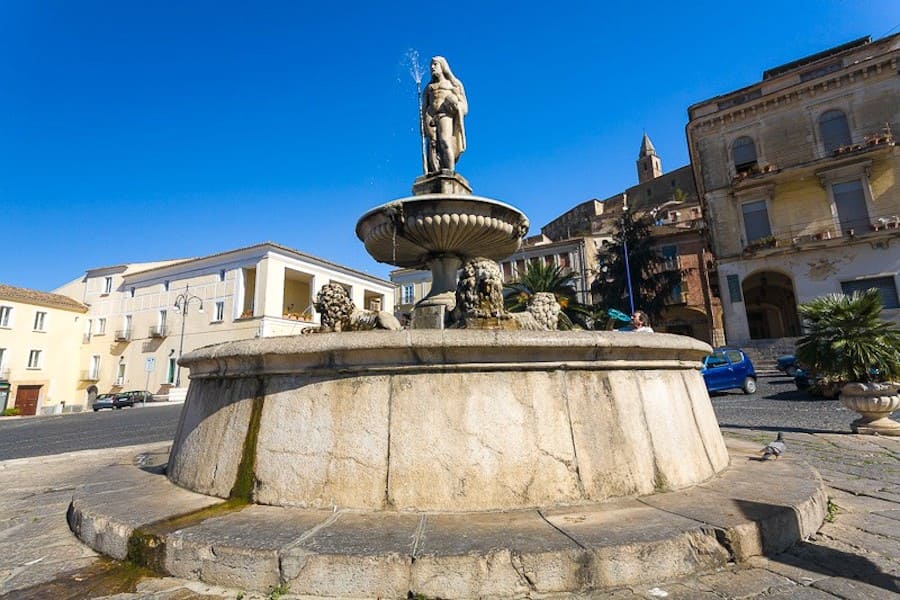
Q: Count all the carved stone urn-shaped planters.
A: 1